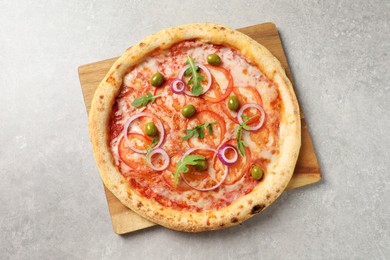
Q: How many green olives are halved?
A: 0